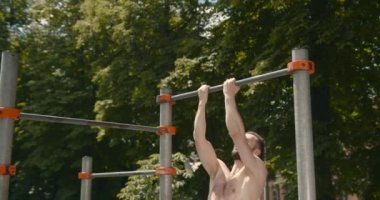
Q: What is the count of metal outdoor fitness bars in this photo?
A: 3